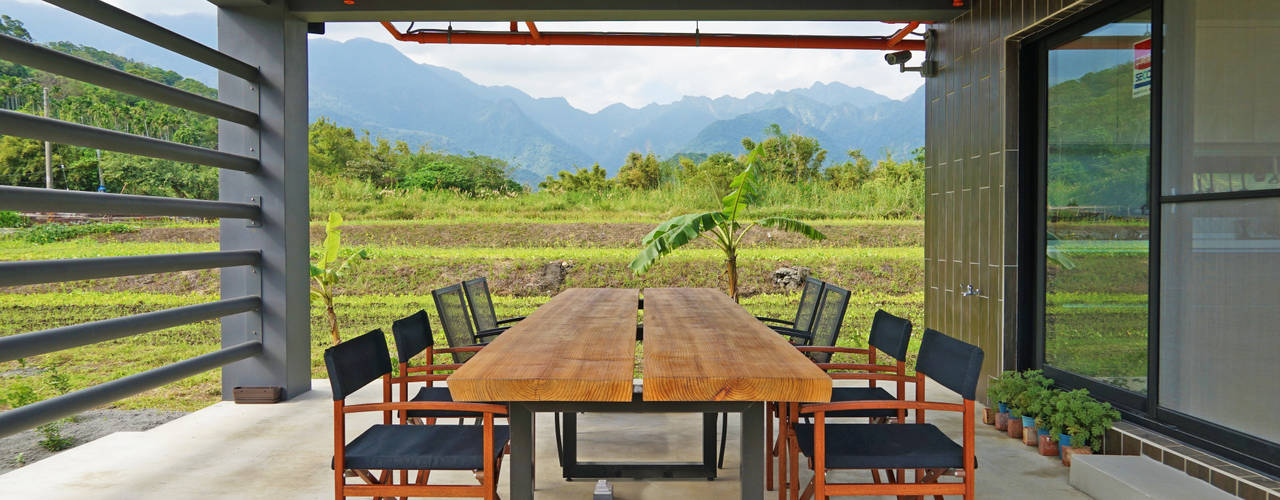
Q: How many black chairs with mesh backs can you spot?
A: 4